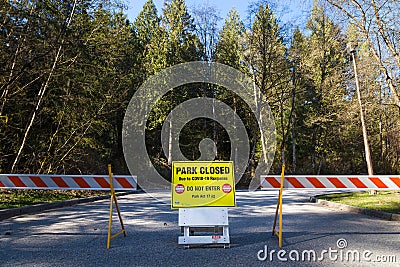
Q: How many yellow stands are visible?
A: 2